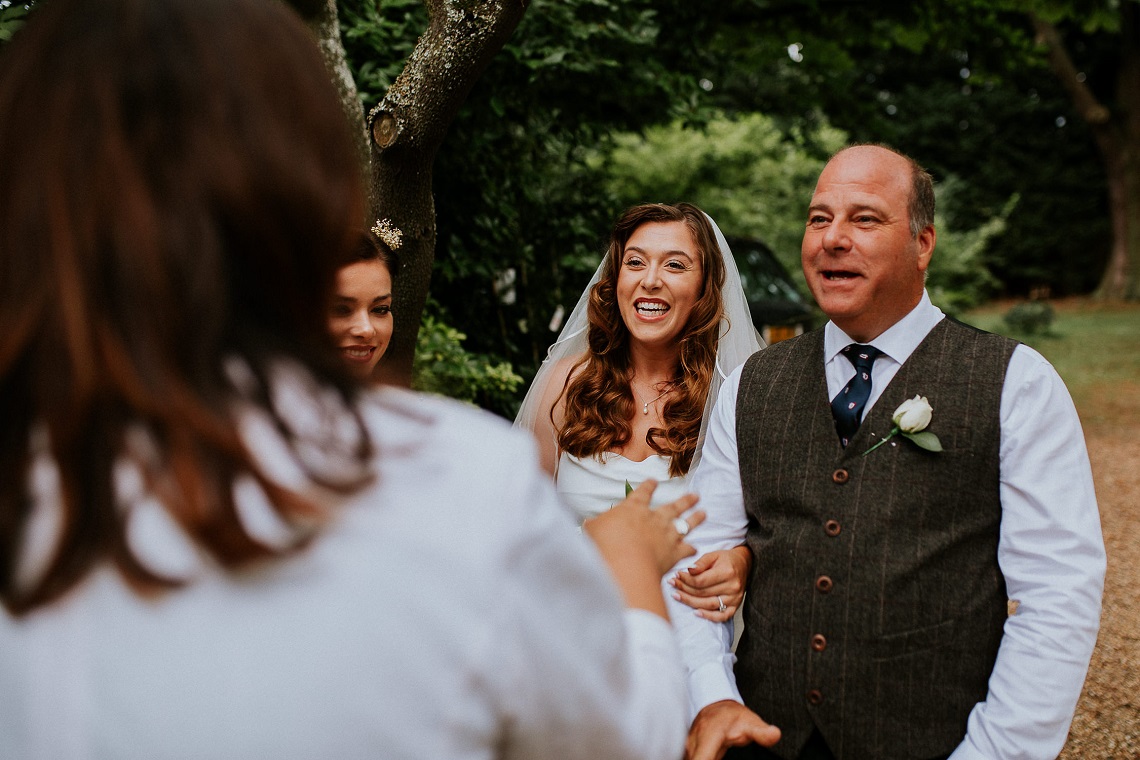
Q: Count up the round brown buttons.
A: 5